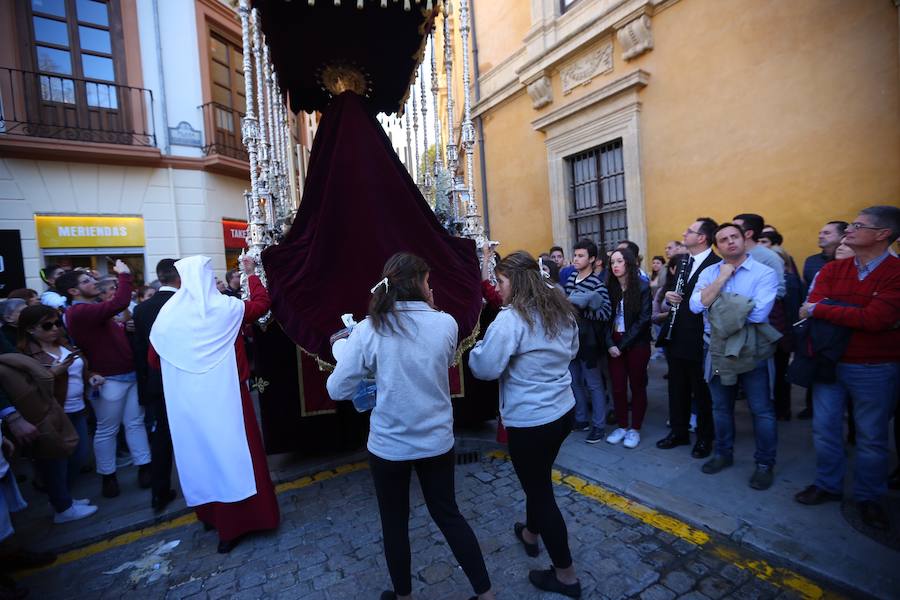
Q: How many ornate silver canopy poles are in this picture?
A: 12